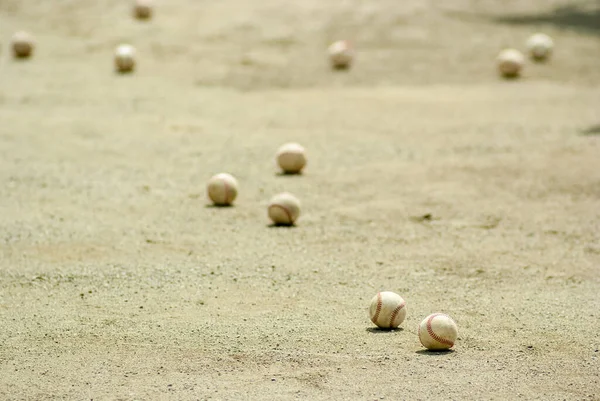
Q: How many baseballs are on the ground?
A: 11